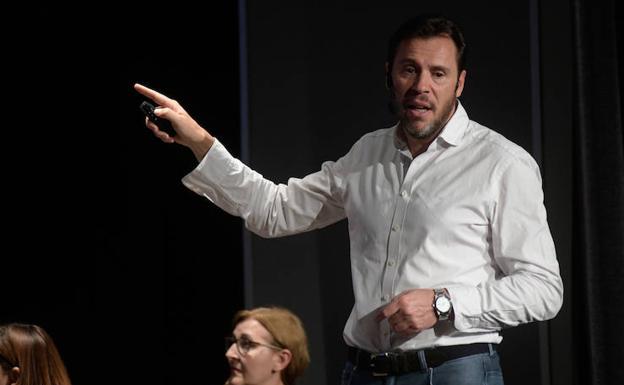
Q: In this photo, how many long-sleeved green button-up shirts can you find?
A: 0